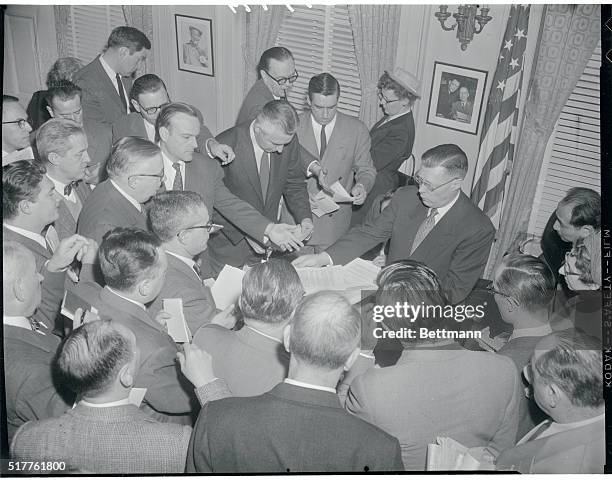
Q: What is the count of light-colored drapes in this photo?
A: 5